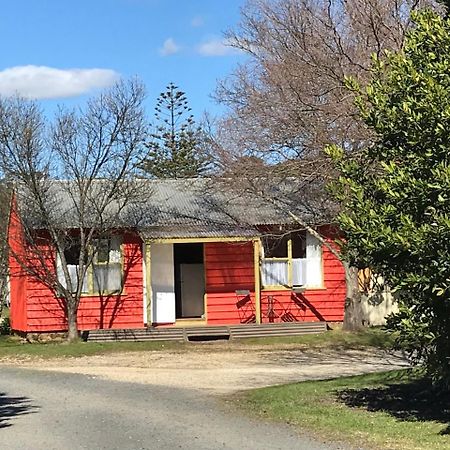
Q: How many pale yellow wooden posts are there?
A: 2